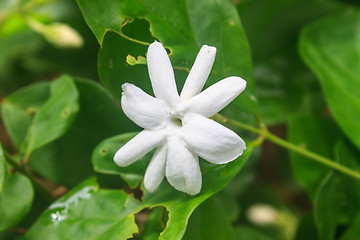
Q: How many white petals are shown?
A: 8